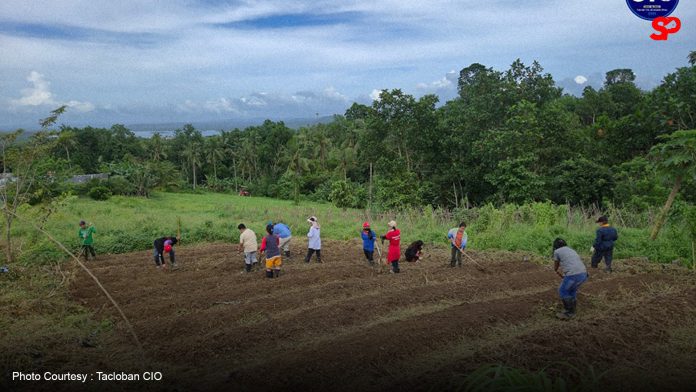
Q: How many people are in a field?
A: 12